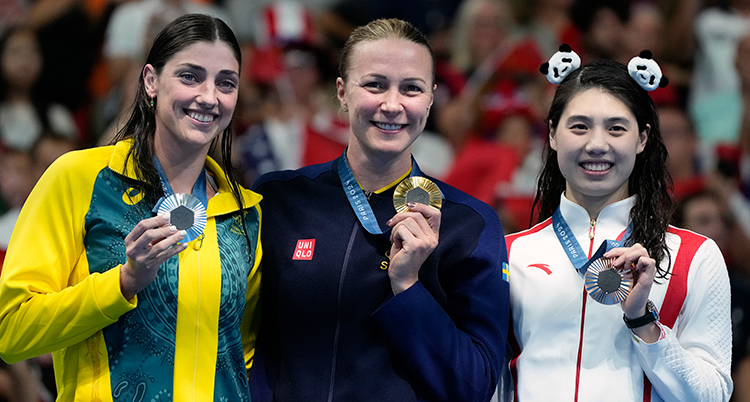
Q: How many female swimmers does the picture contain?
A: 3